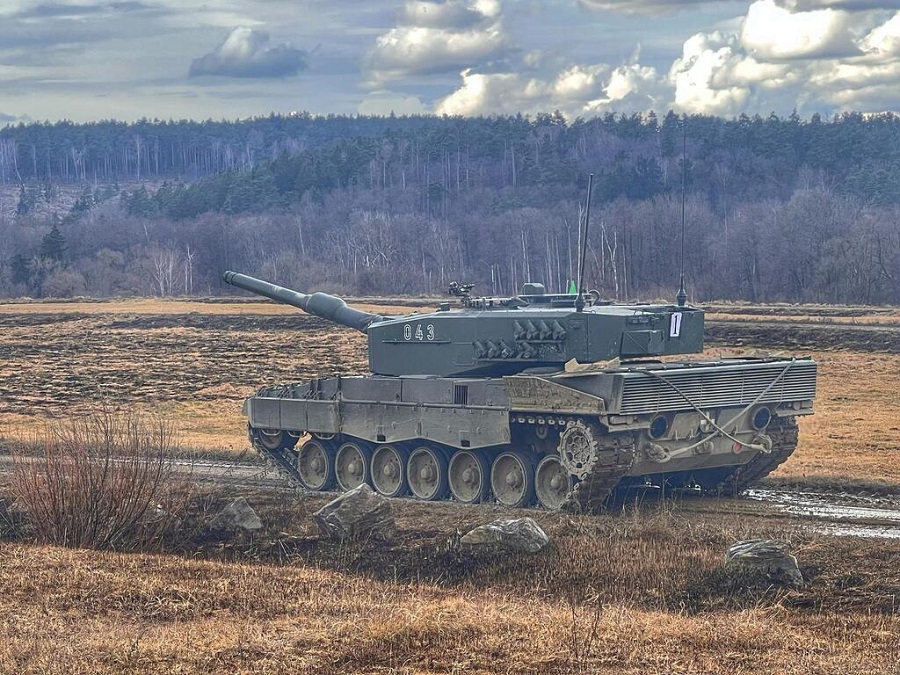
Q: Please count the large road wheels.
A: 7